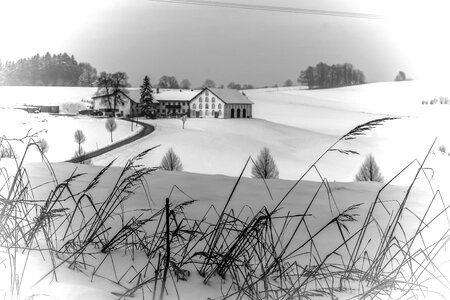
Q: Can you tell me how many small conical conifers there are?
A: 3